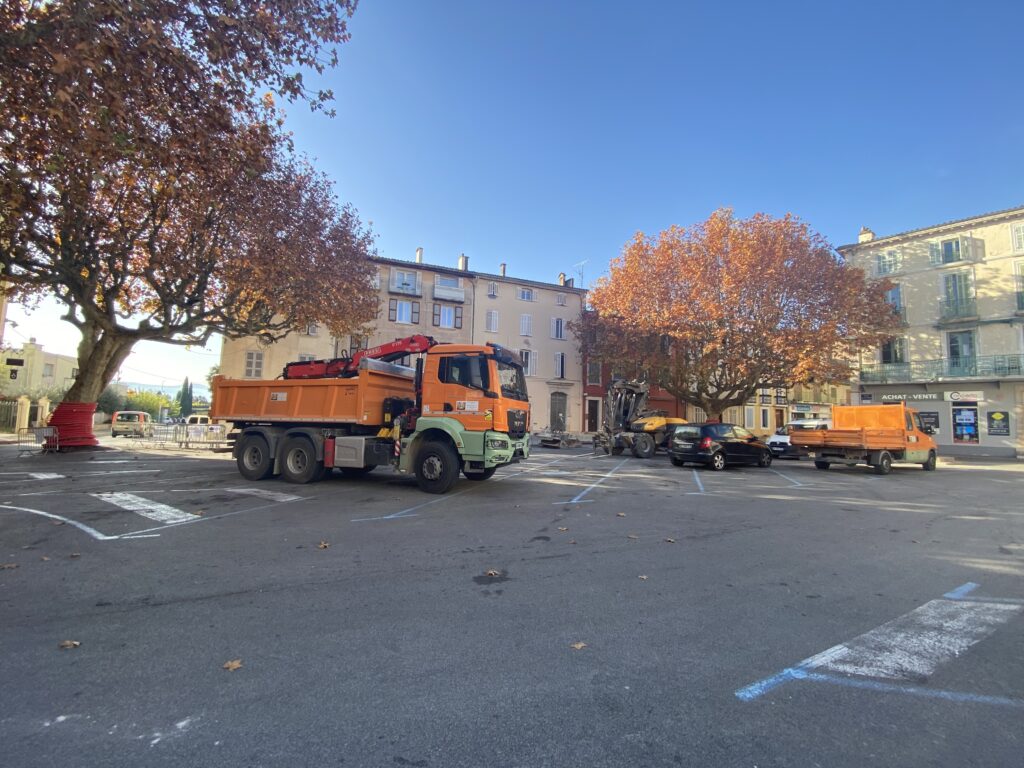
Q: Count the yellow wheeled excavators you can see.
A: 1